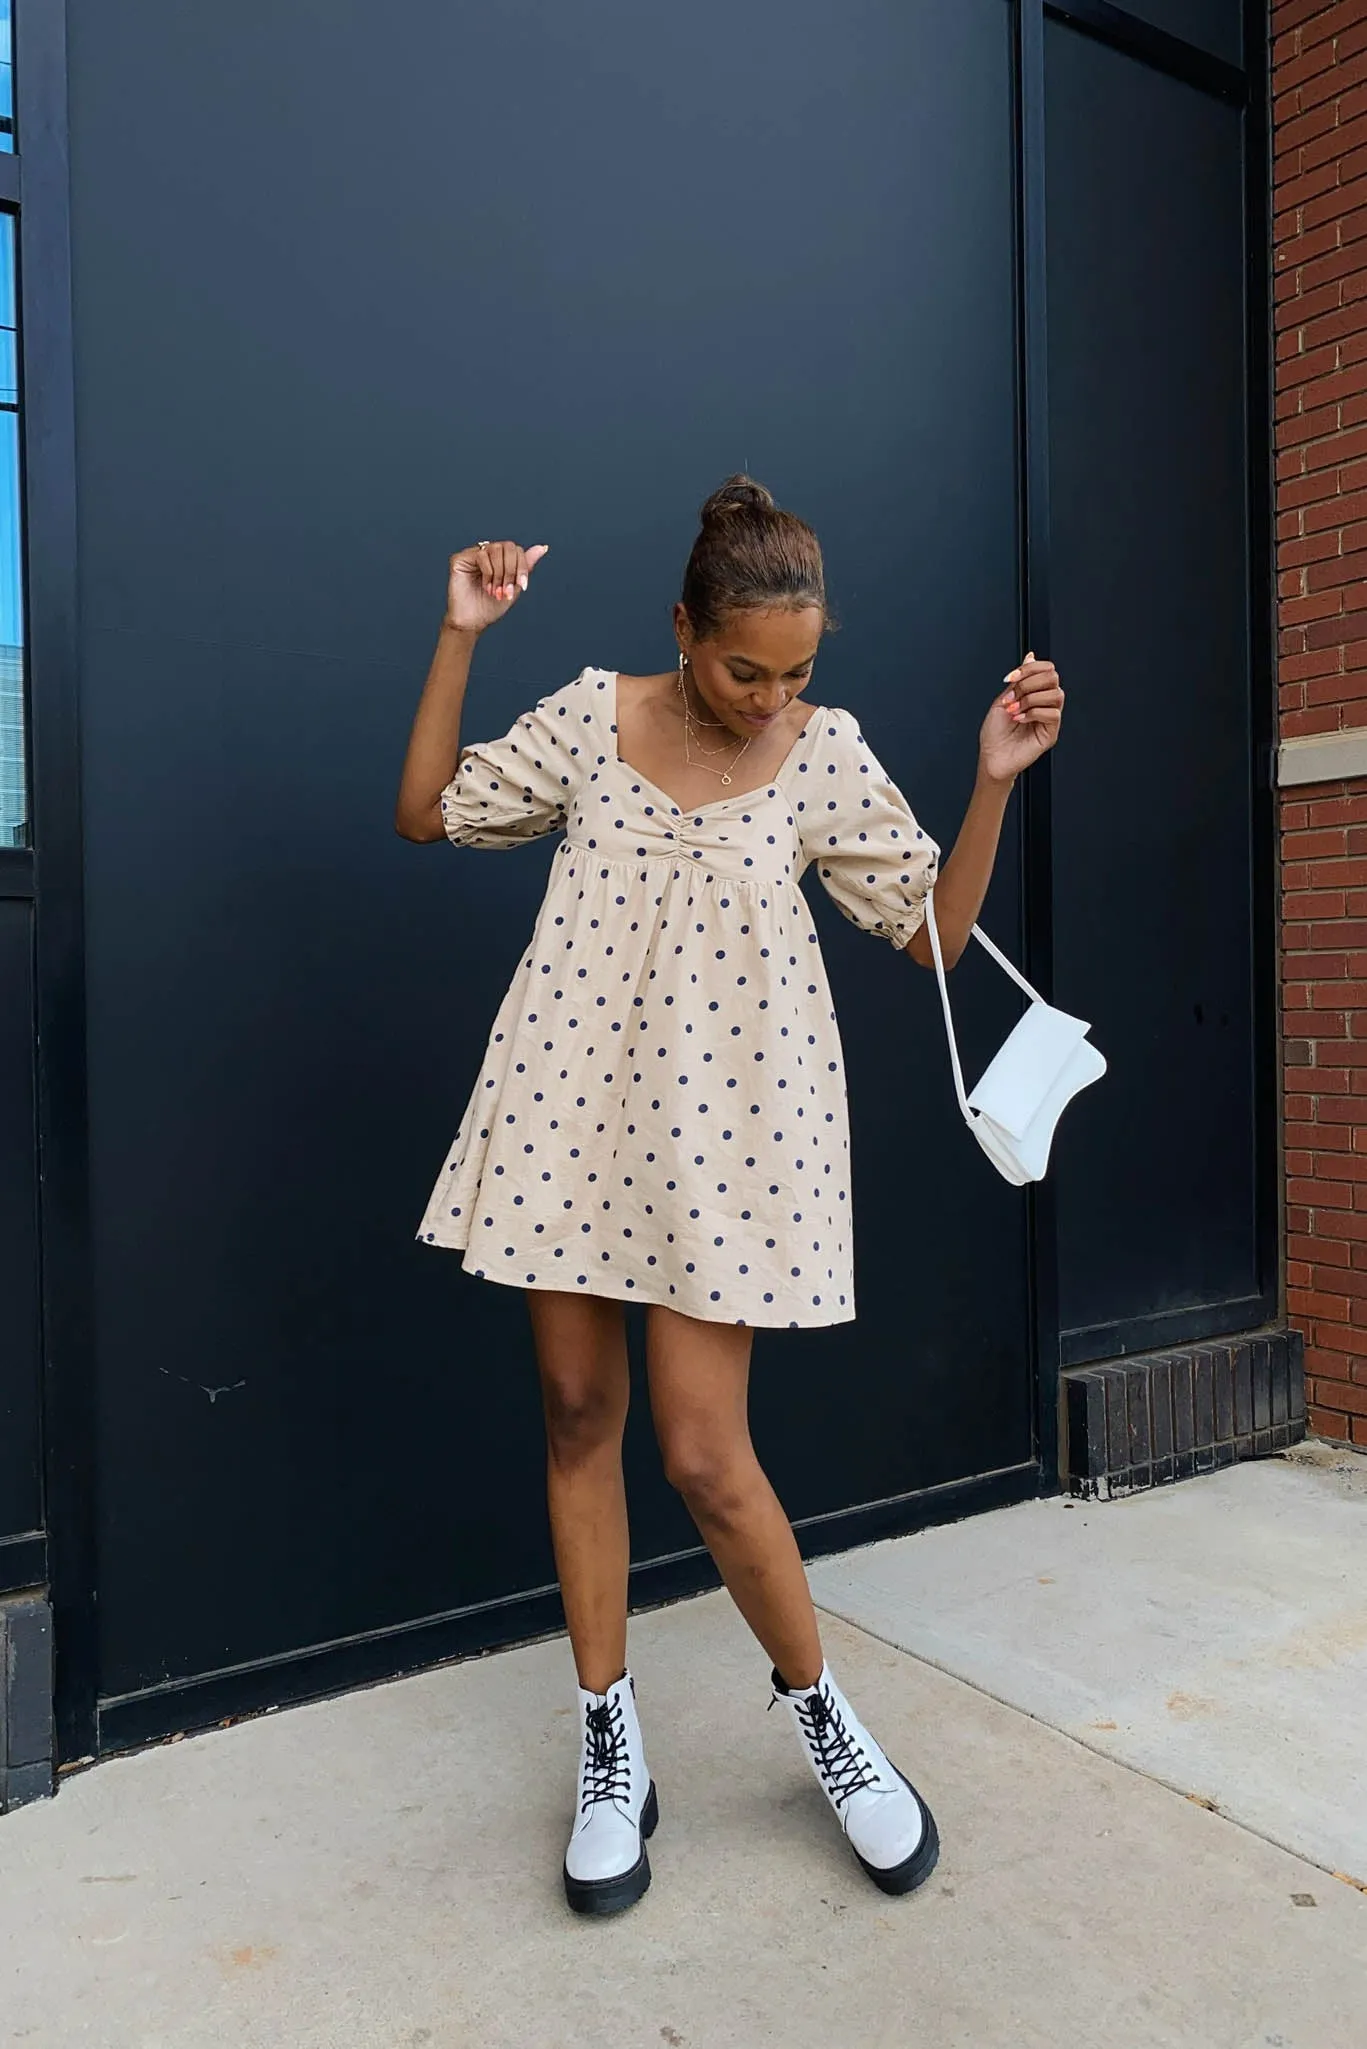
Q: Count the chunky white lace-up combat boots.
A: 2